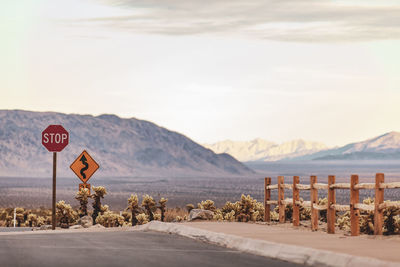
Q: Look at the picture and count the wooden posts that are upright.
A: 7